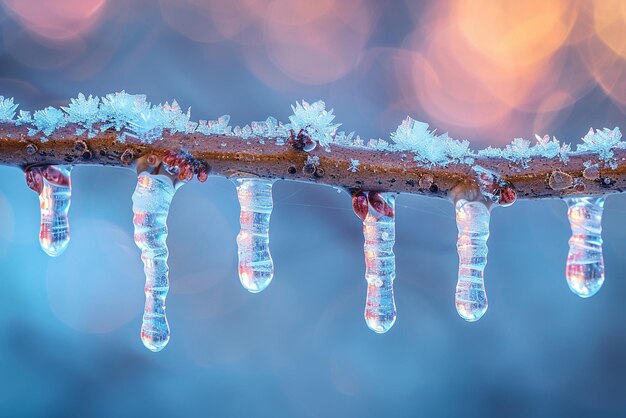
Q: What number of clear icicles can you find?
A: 6